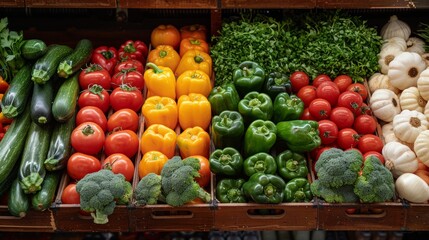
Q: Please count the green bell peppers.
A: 14